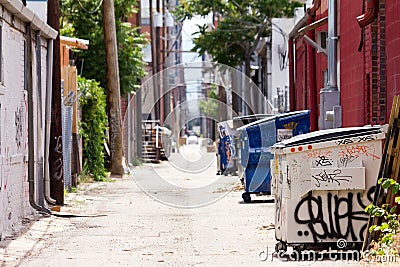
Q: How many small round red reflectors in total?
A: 3